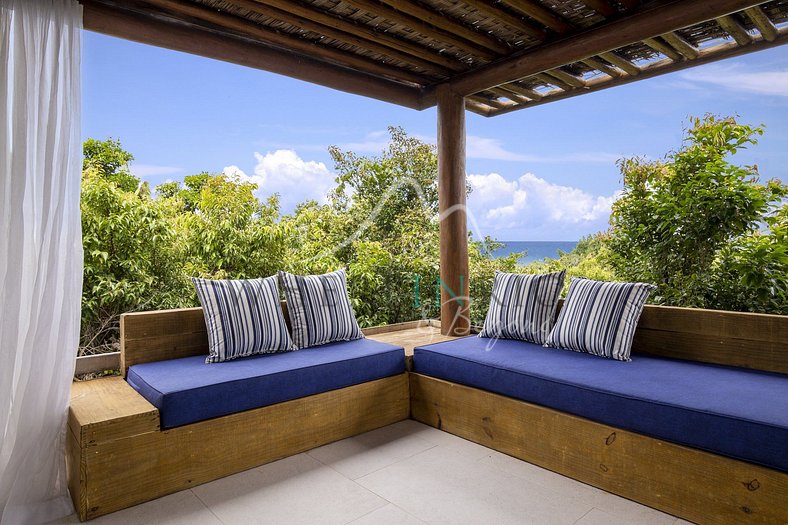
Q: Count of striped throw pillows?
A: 4